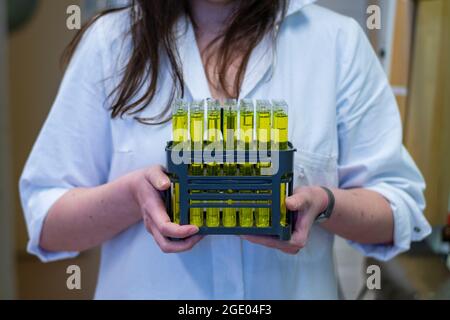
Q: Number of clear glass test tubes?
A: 7